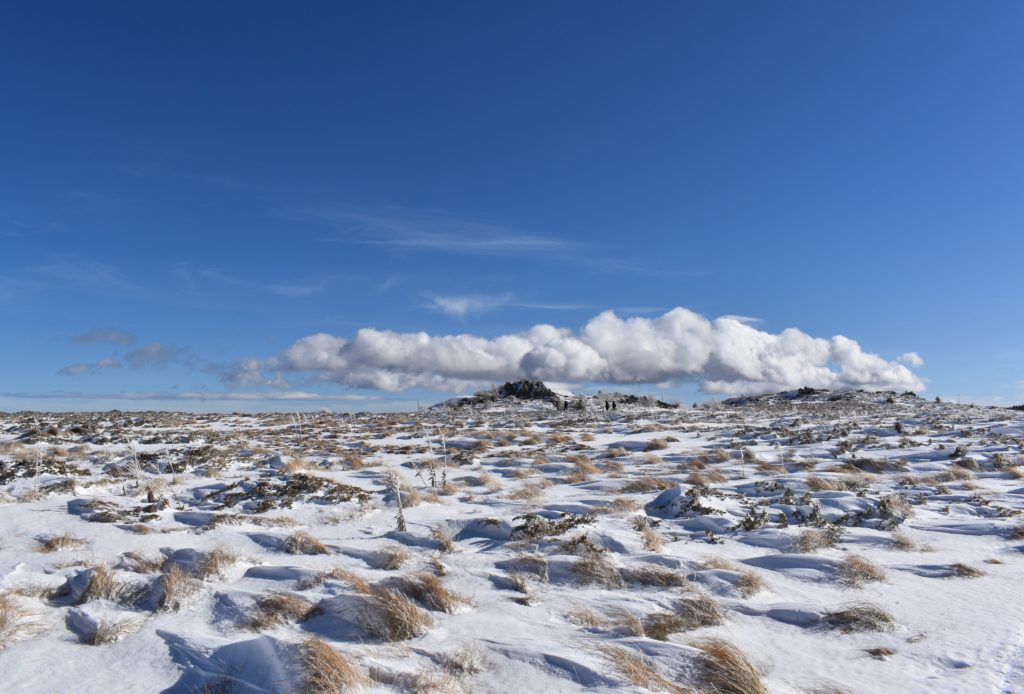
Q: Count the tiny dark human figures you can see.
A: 3